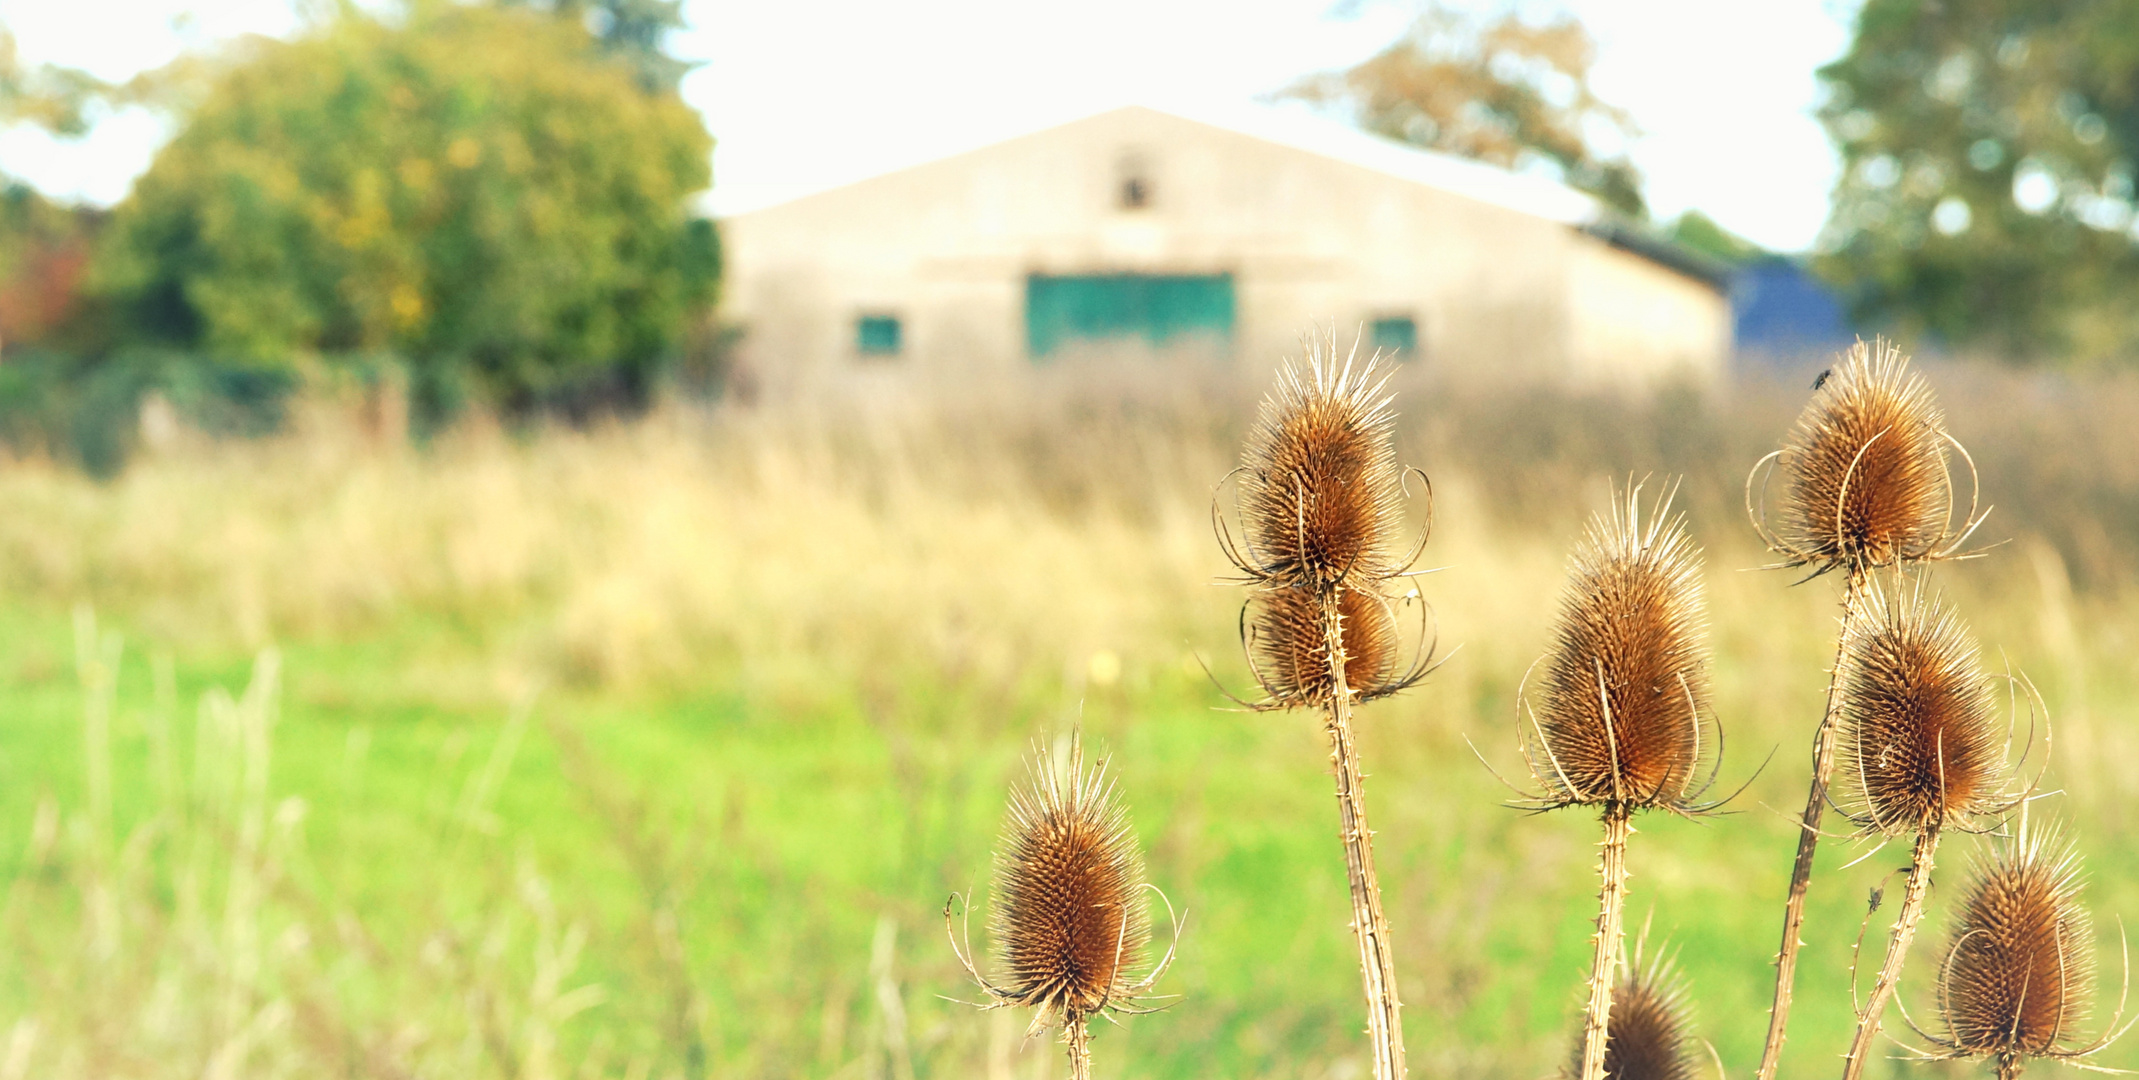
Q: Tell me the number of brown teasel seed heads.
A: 8